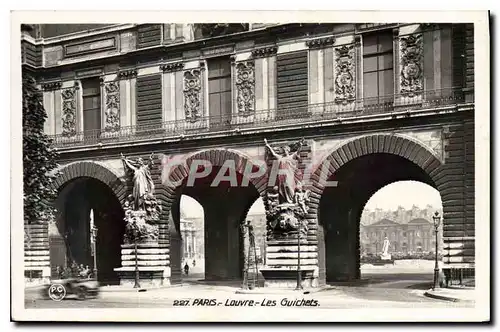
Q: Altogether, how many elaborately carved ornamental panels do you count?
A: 6